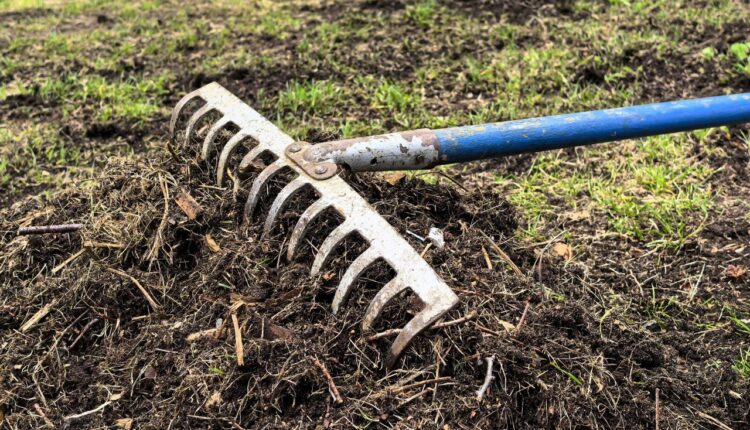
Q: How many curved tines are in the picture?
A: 12